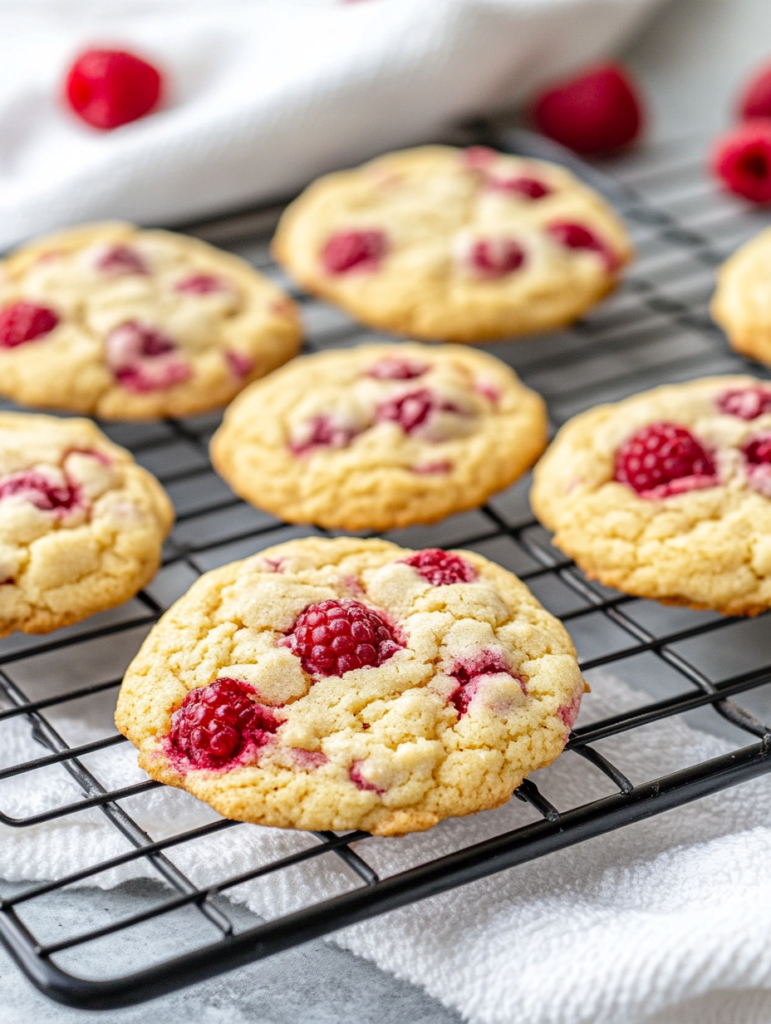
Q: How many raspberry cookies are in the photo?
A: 7